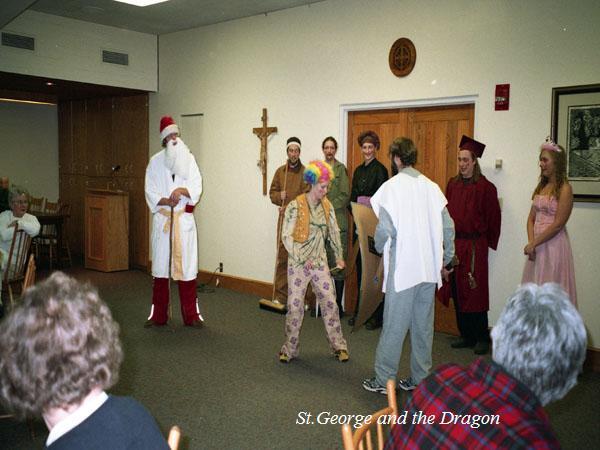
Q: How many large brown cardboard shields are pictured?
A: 1